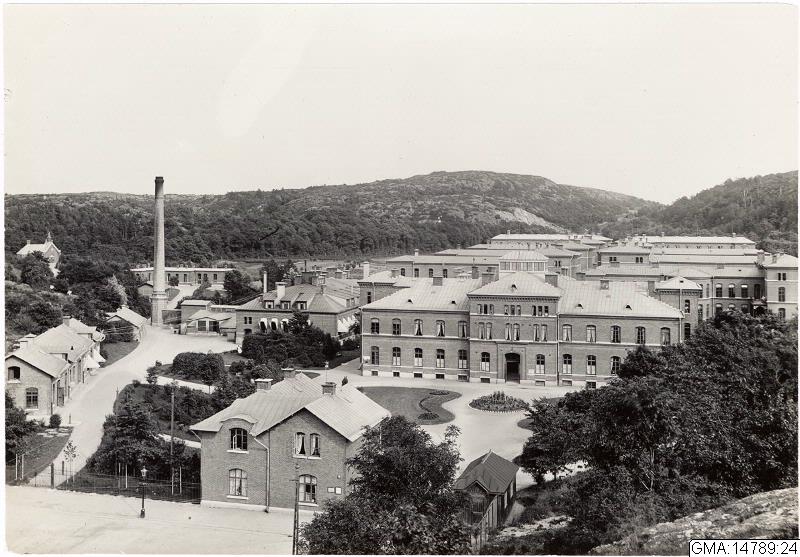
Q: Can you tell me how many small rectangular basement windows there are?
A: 9